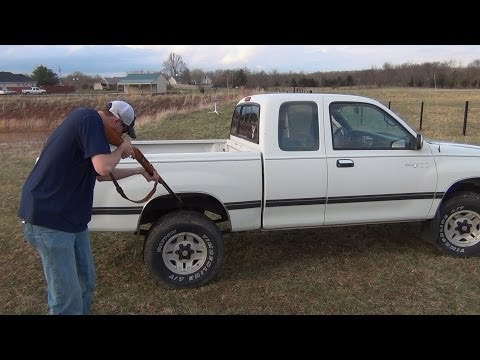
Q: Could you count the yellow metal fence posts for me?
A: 0